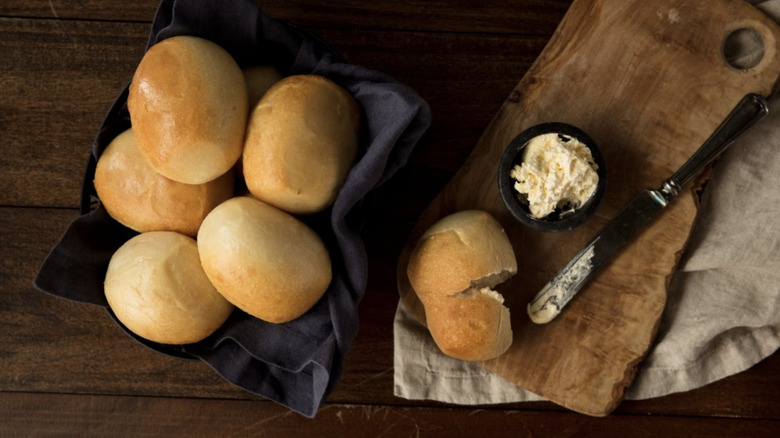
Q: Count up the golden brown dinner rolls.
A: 7